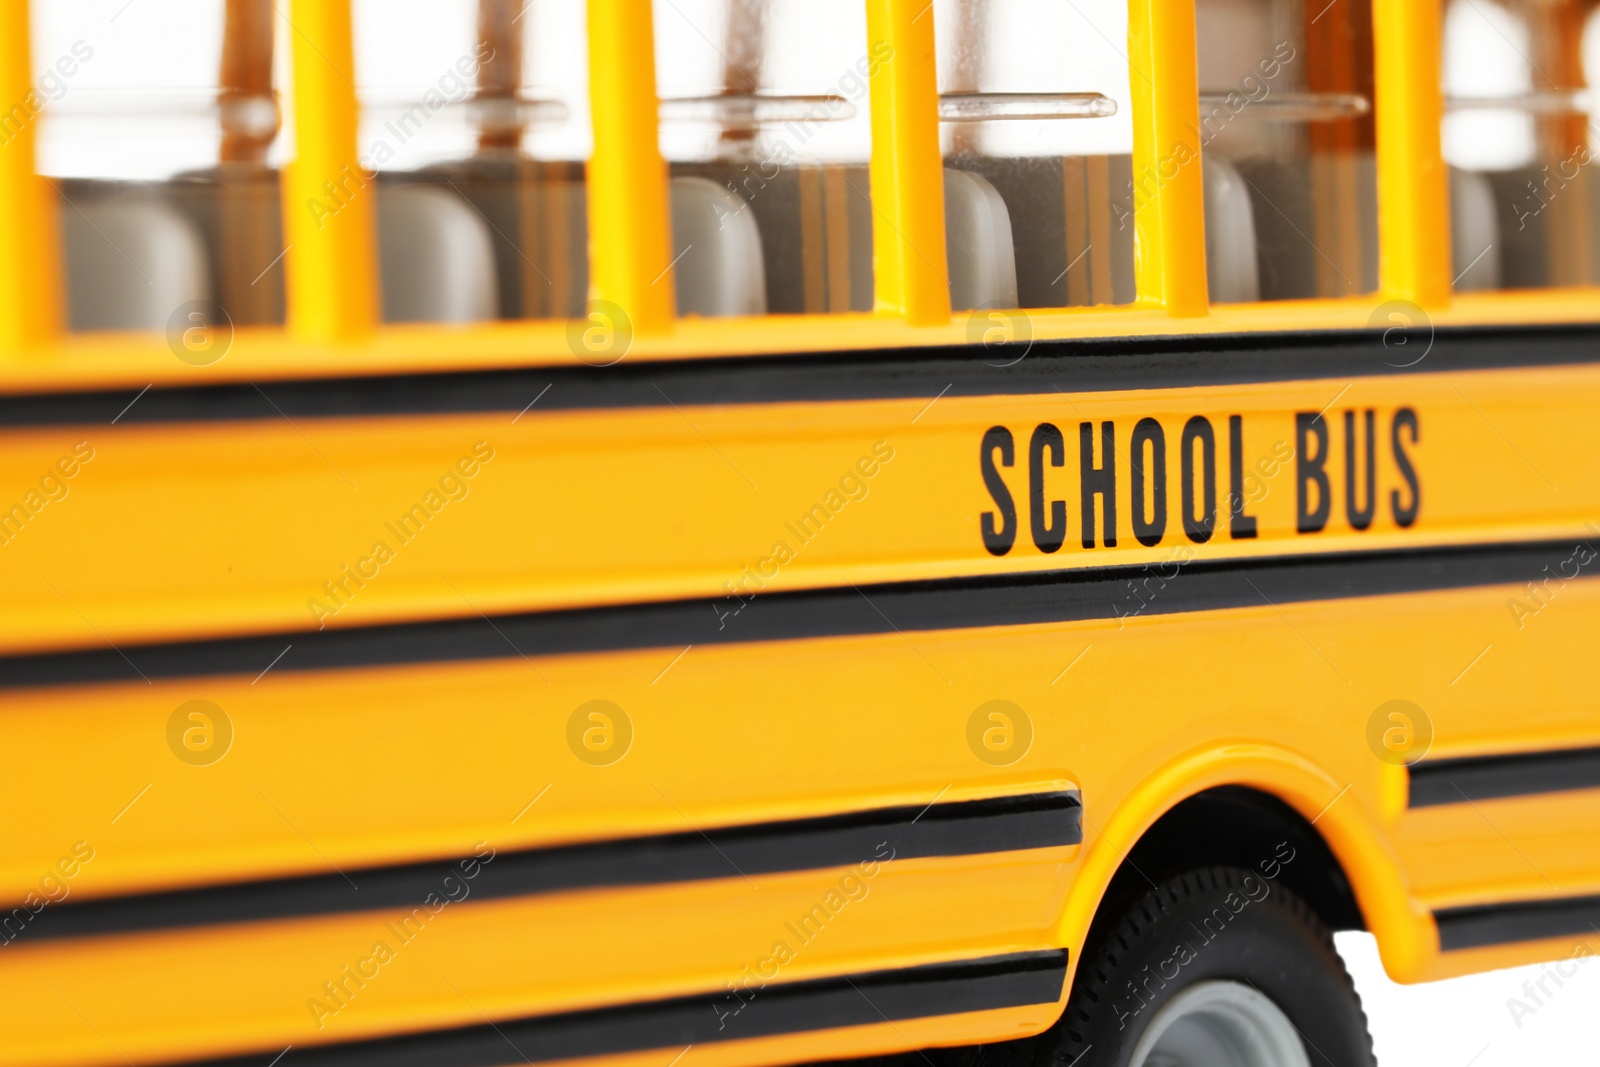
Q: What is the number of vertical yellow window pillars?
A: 6